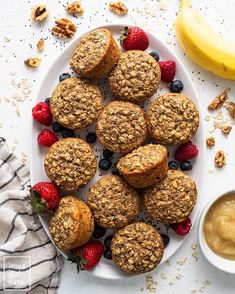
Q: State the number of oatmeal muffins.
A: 11